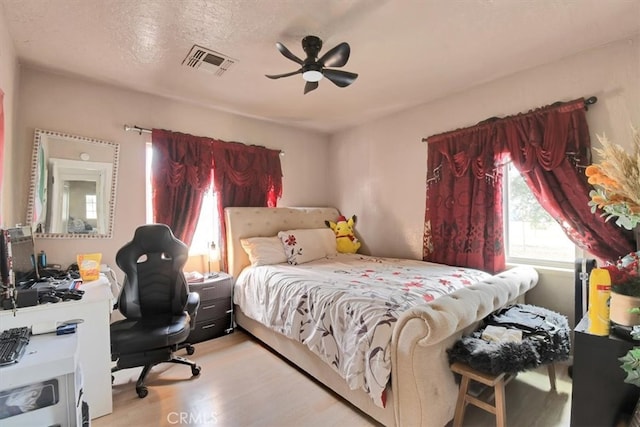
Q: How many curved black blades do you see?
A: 5